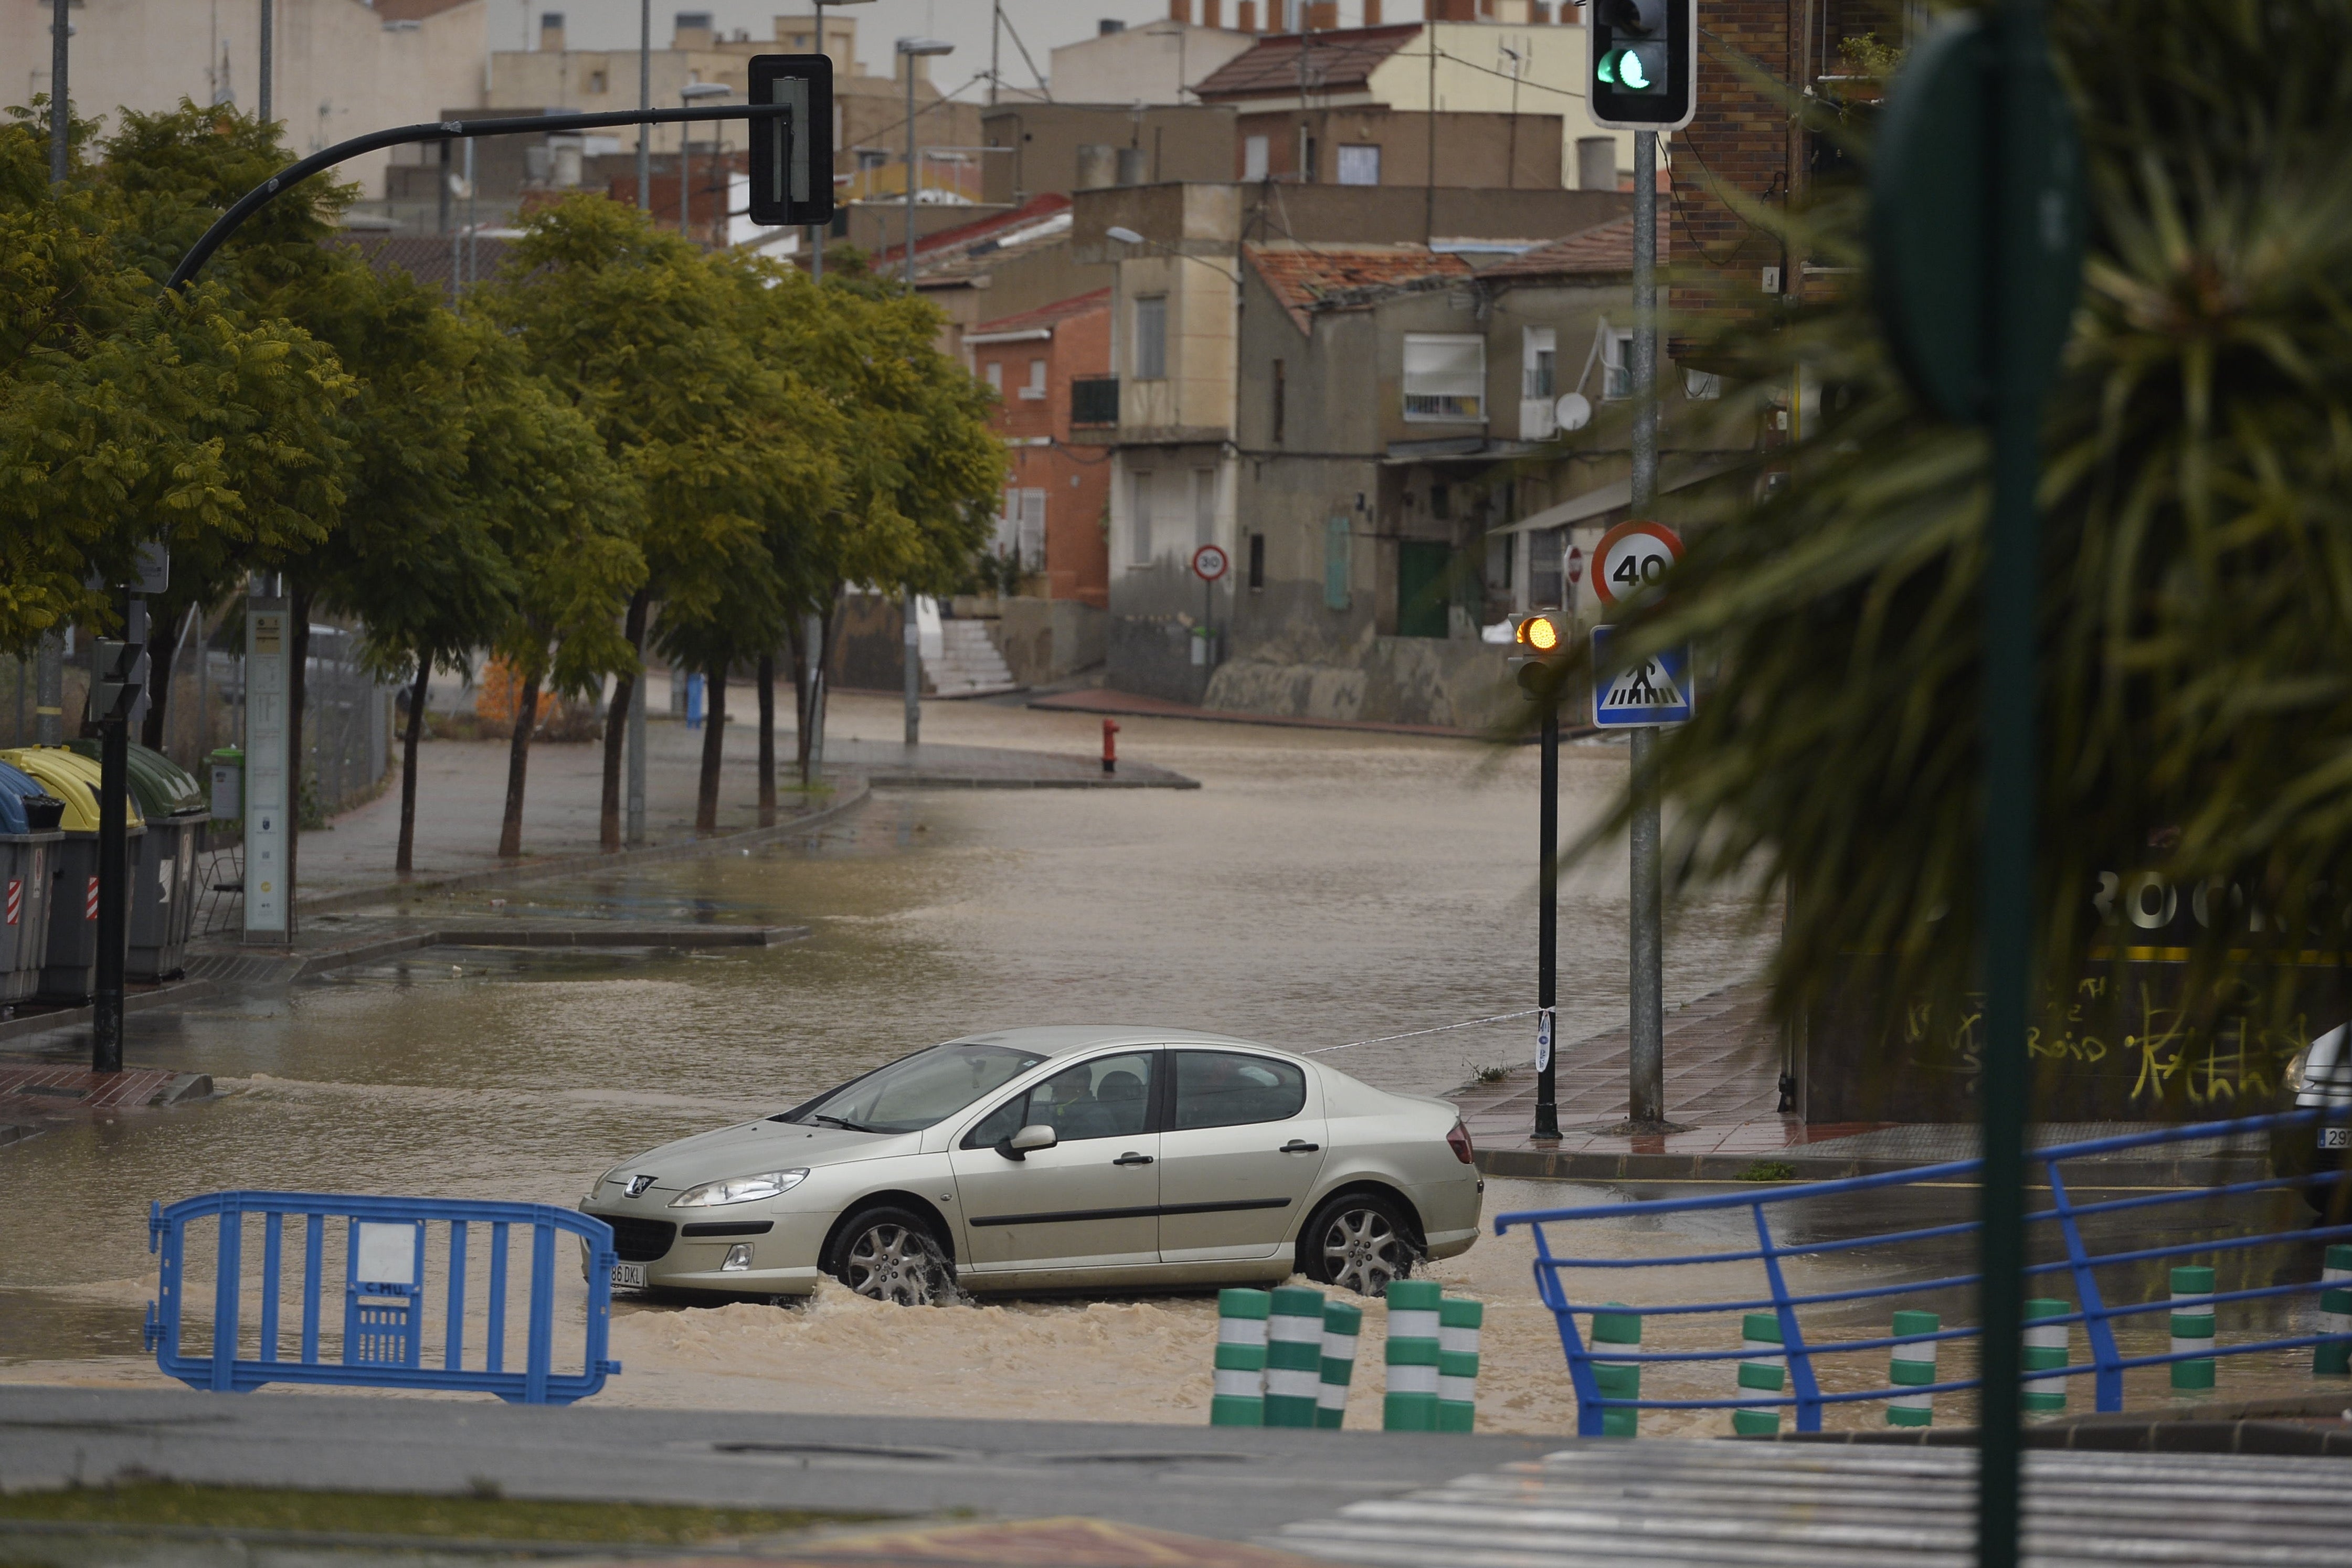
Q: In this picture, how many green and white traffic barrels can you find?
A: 11